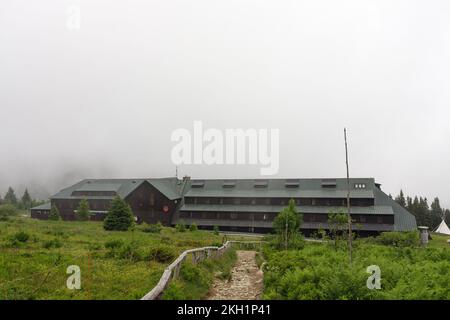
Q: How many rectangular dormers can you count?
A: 5